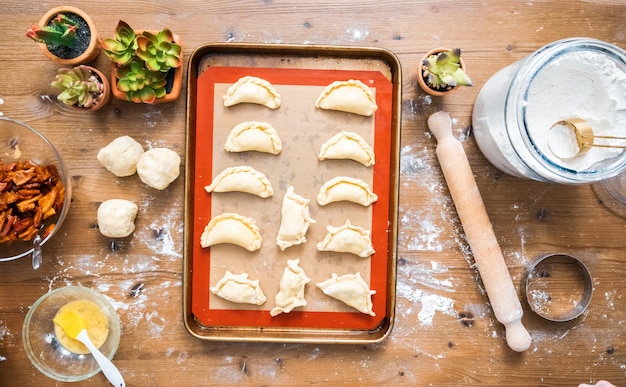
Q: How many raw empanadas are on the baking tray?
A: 12